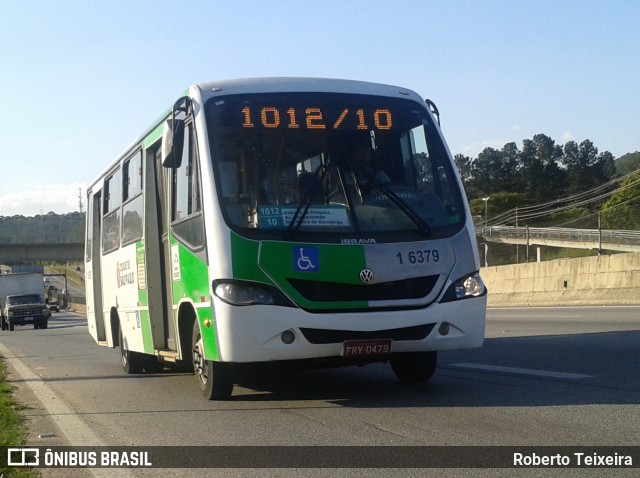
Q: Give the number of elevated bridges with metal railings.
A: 1